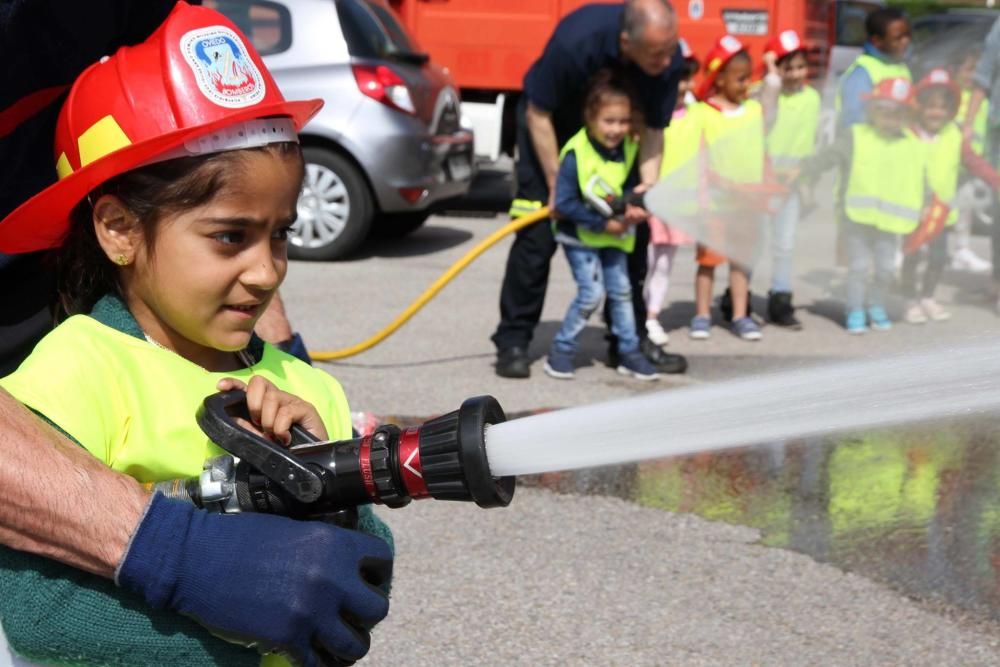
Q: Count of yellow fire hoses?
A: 1